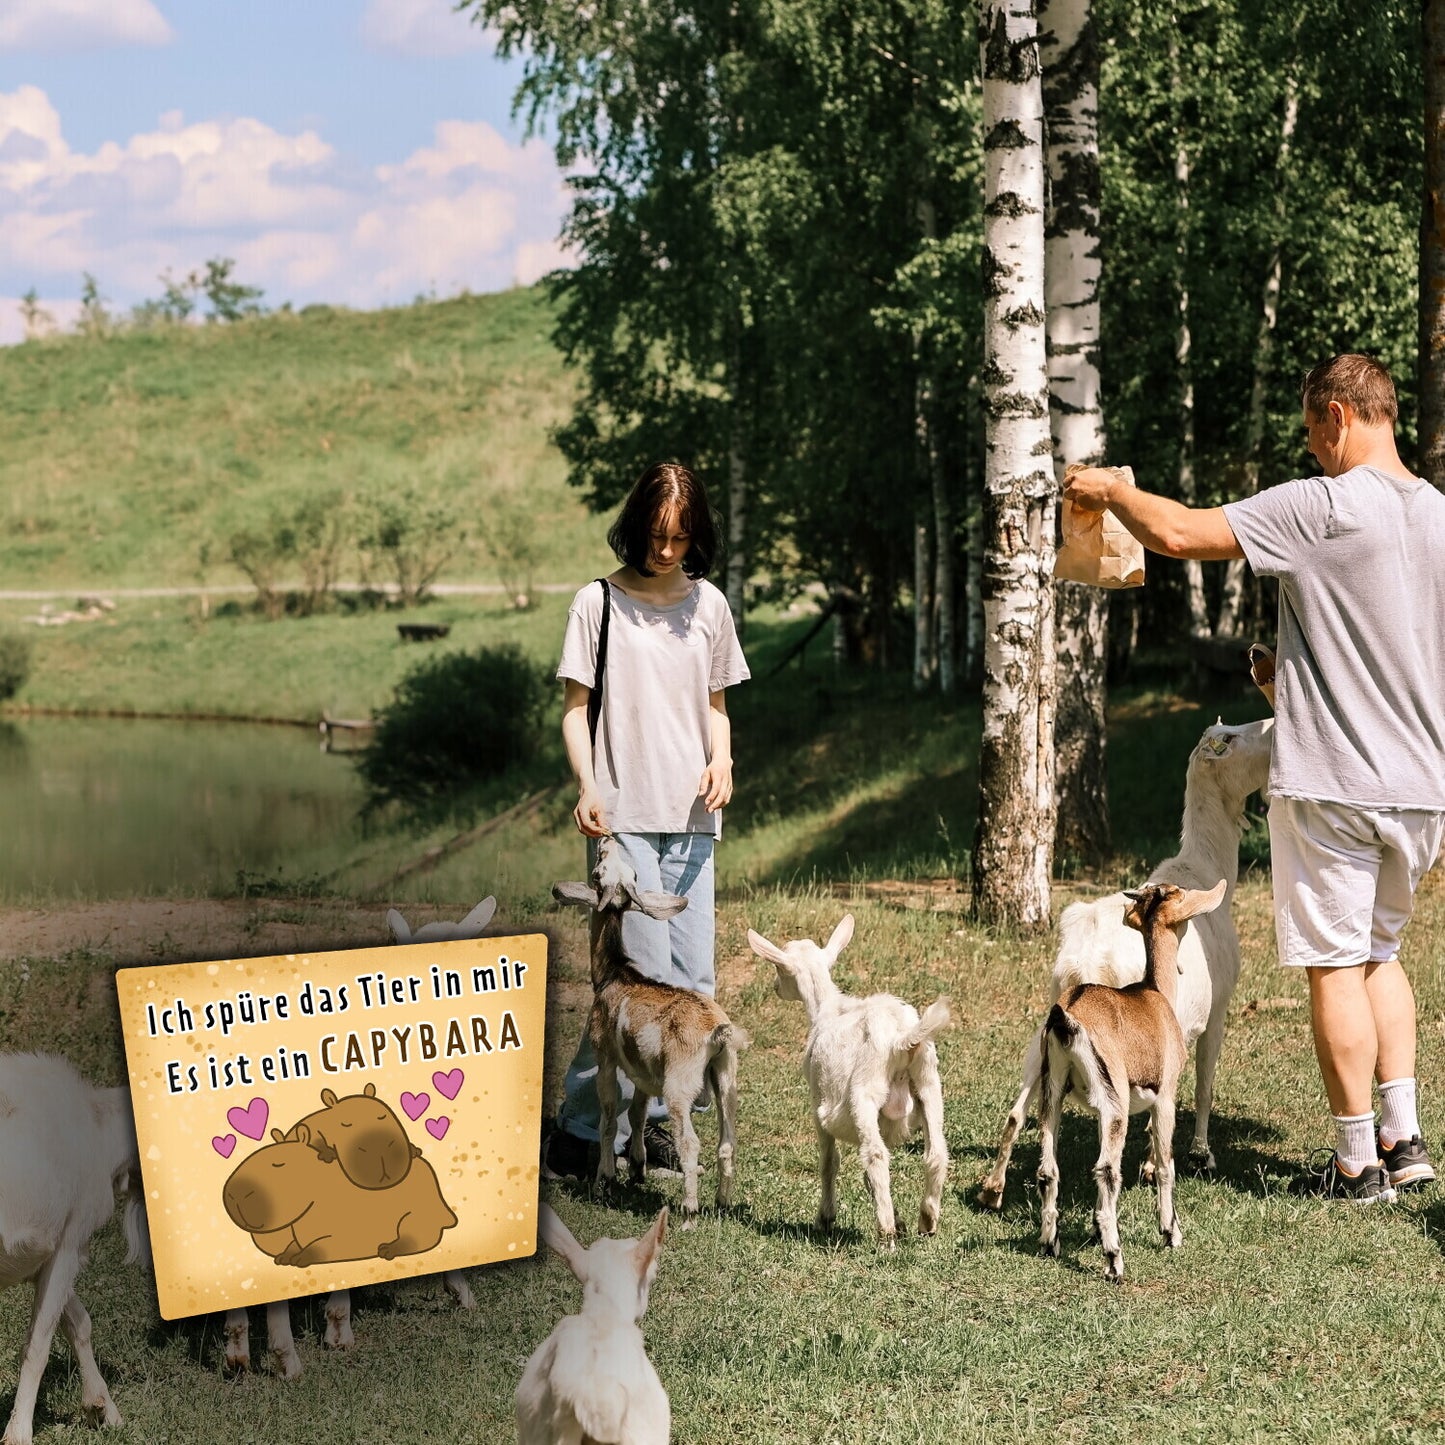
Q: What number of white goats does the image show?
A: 5